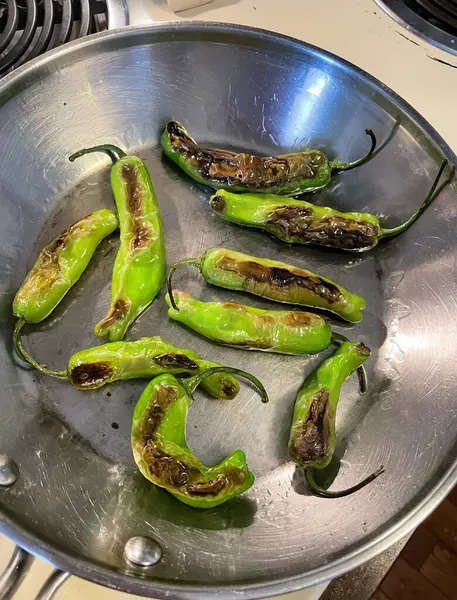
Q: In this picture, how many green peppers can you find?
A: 9